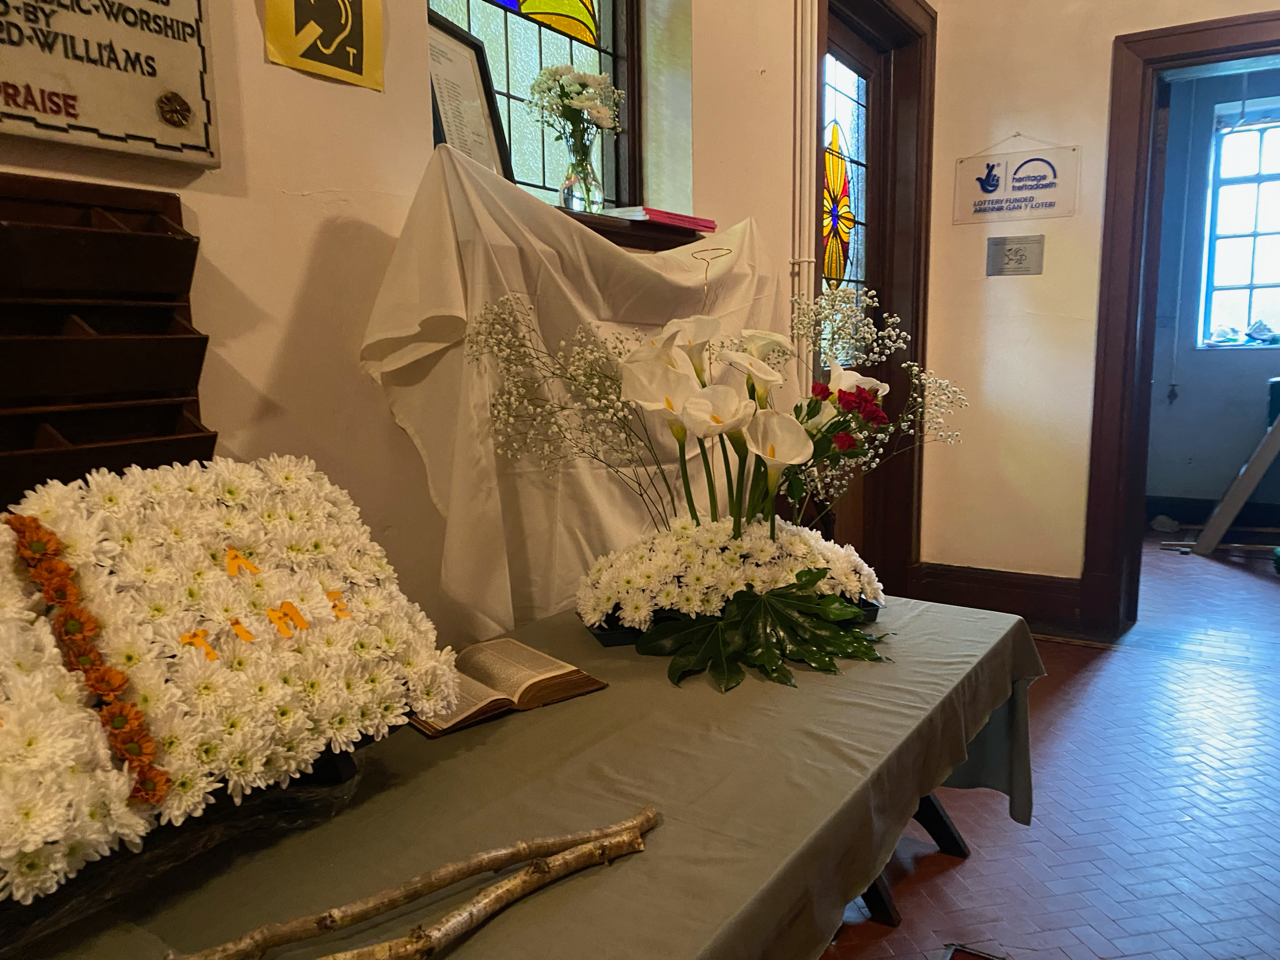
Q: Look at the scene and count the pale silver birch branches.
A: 2